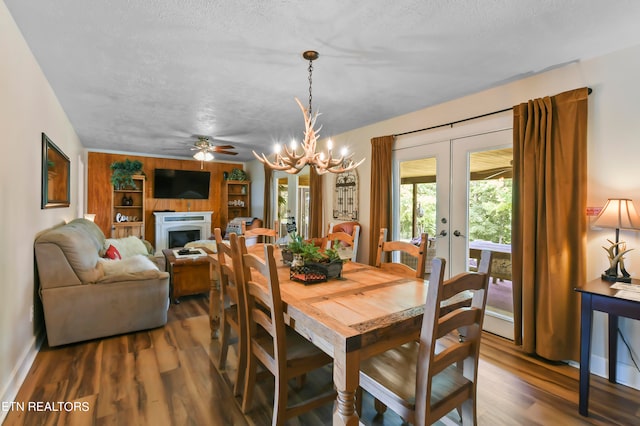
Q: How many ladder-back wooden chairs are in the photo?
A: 6